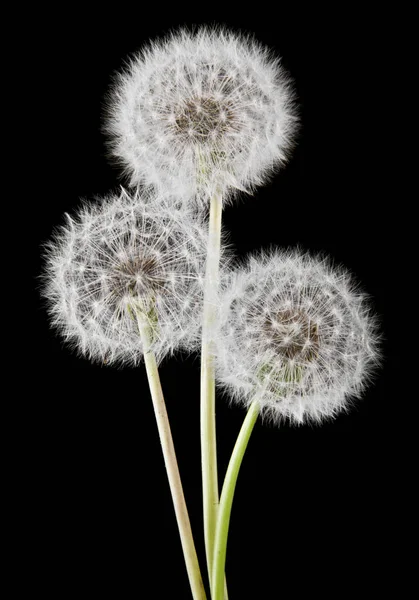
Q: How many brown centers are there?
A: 3